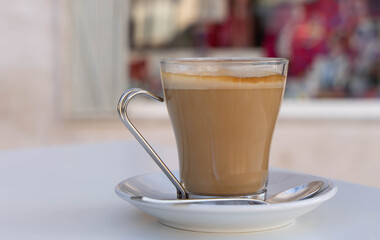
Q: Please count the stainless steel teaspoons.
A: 1